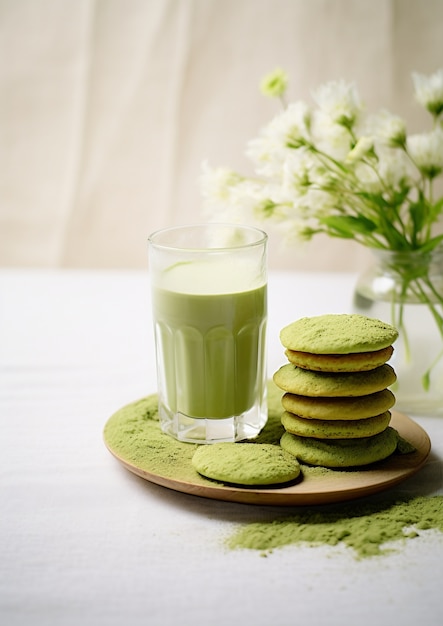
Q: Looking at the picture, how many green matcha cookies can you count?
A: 7